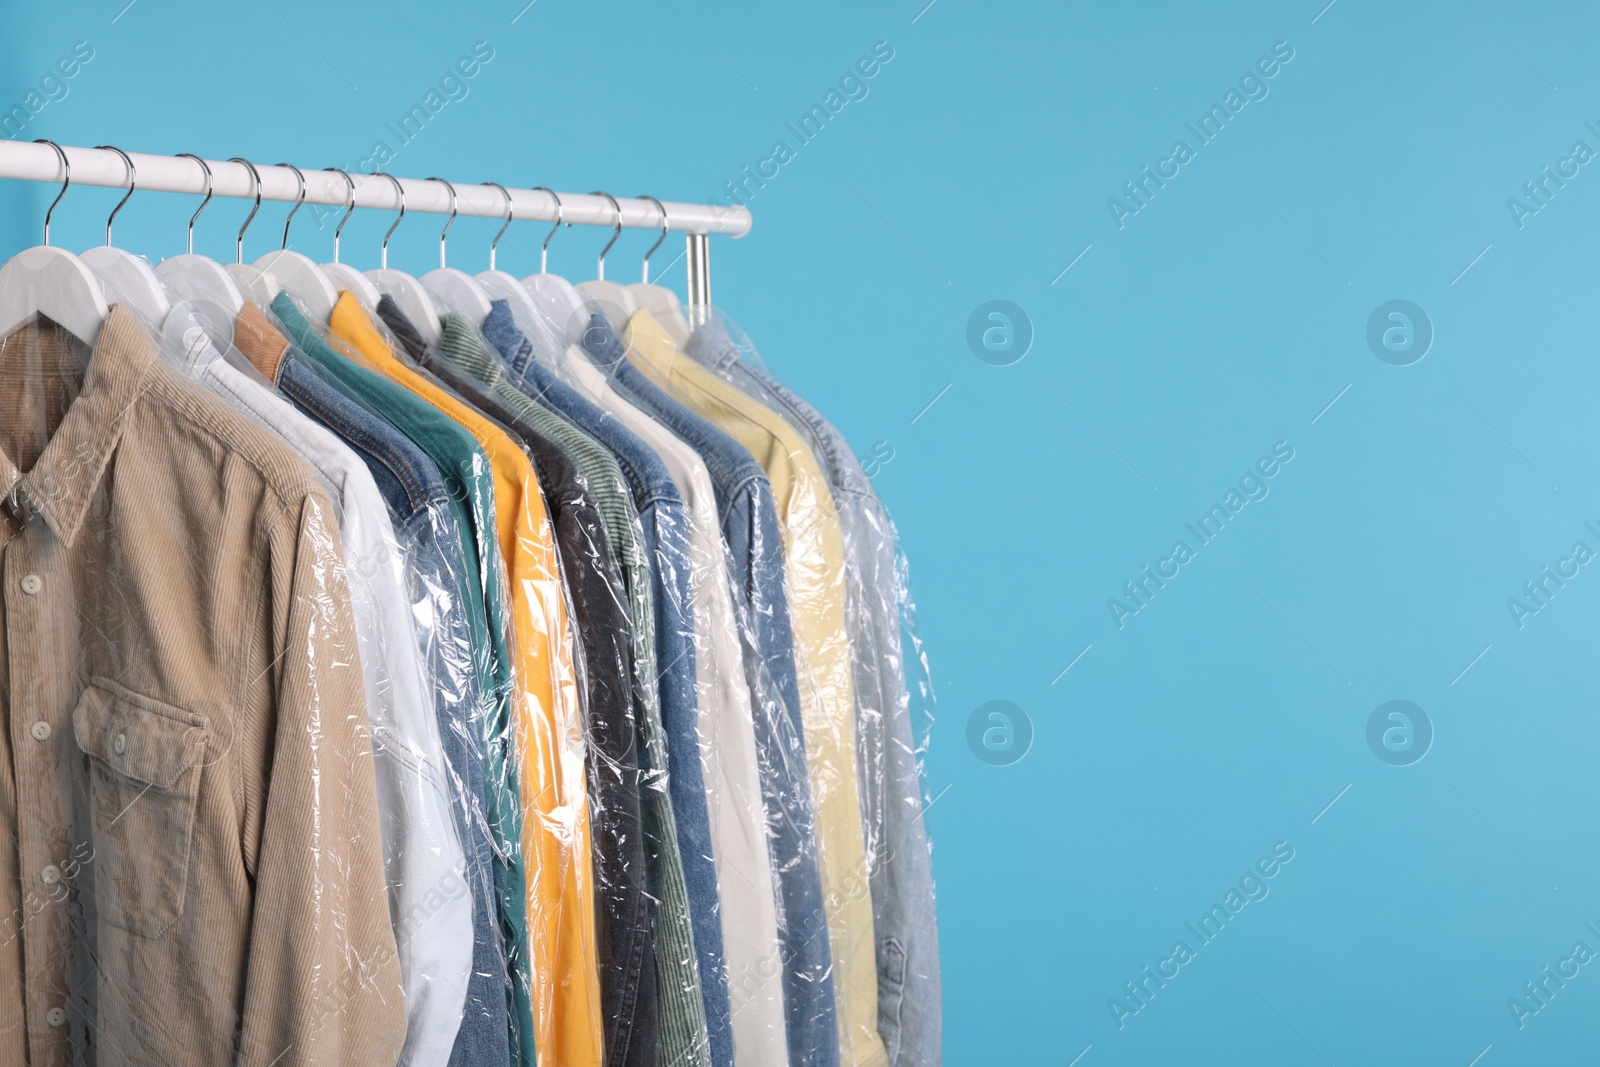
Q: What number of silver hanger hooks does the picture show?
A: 12